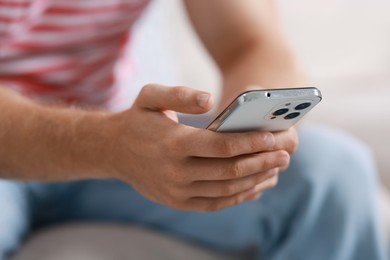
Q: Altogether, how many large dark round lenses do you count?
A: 3